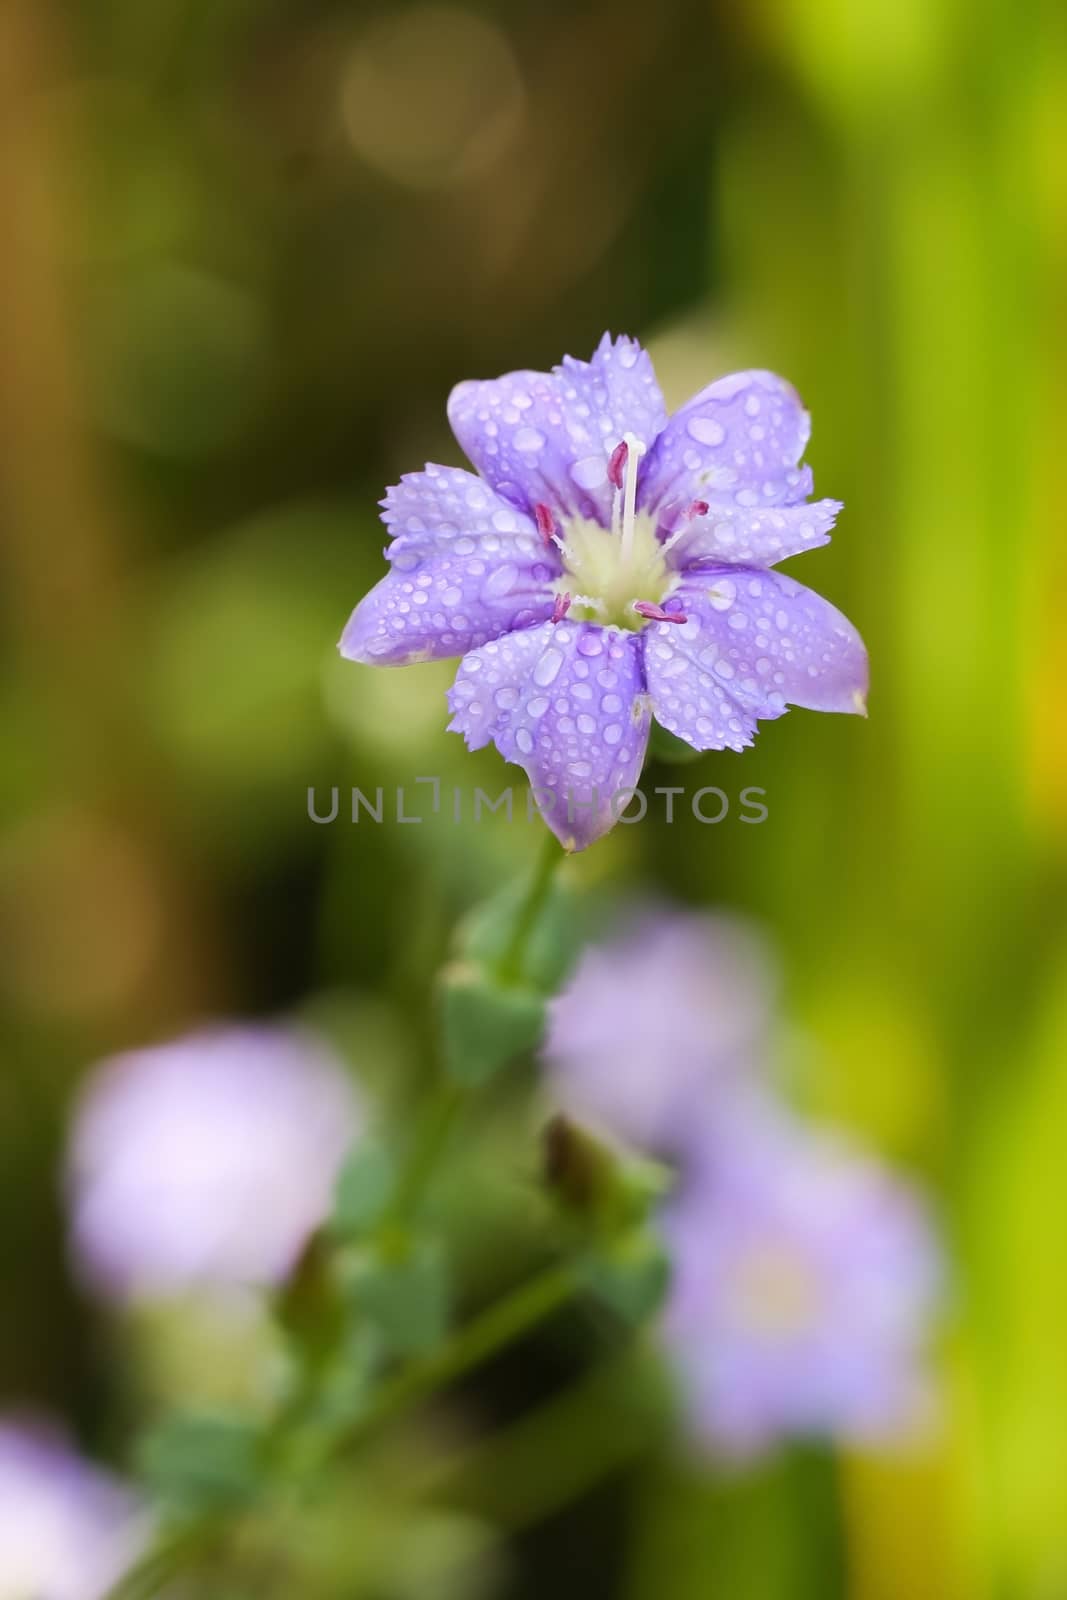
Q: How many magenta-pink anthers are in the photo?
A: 5